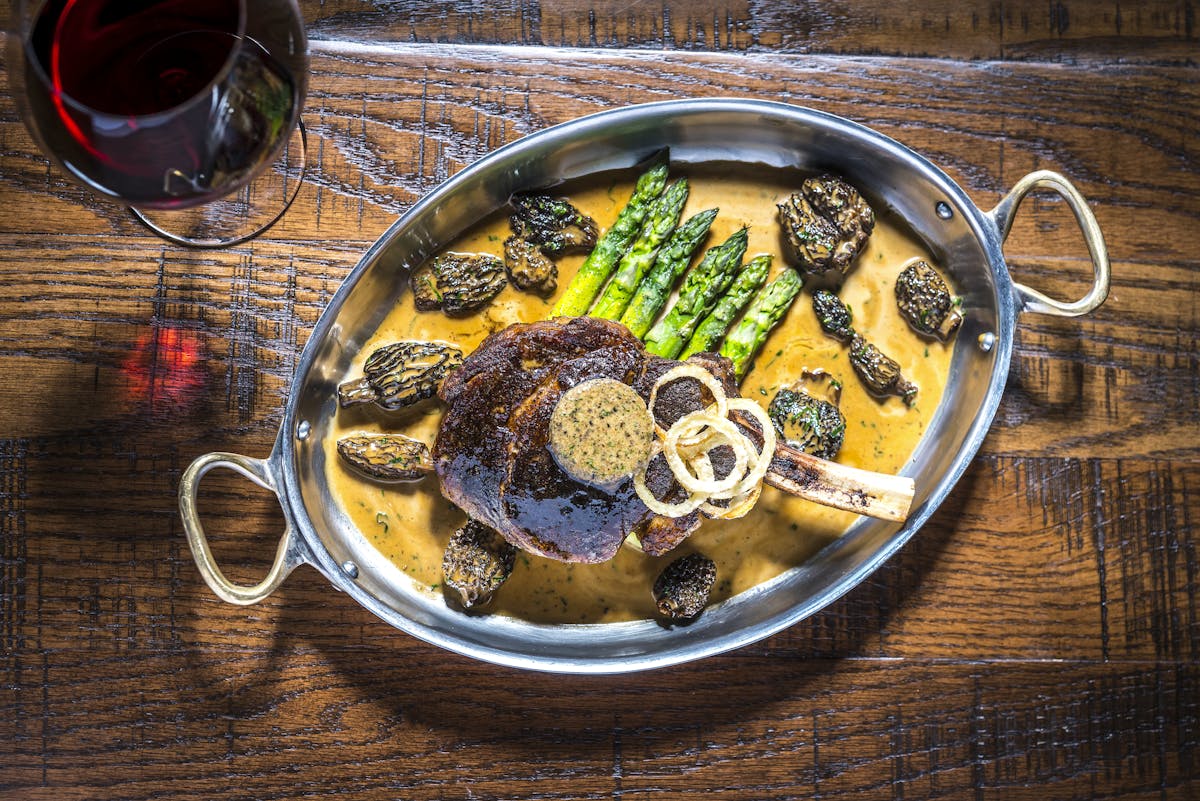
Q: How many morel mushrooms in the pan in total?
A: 12